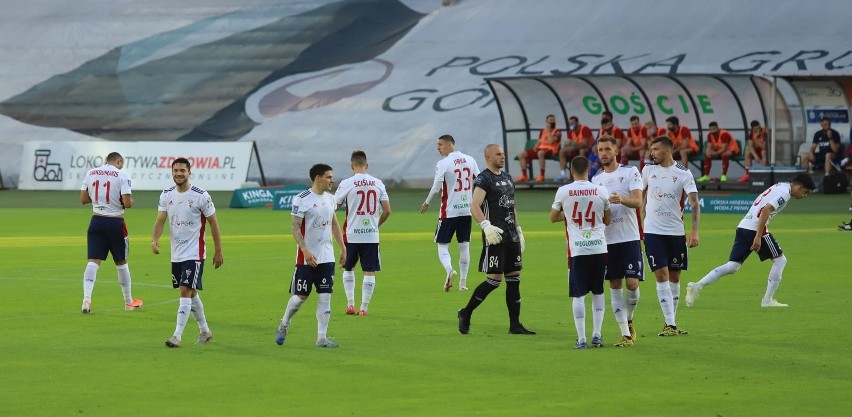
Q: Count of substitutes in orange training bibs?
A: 8